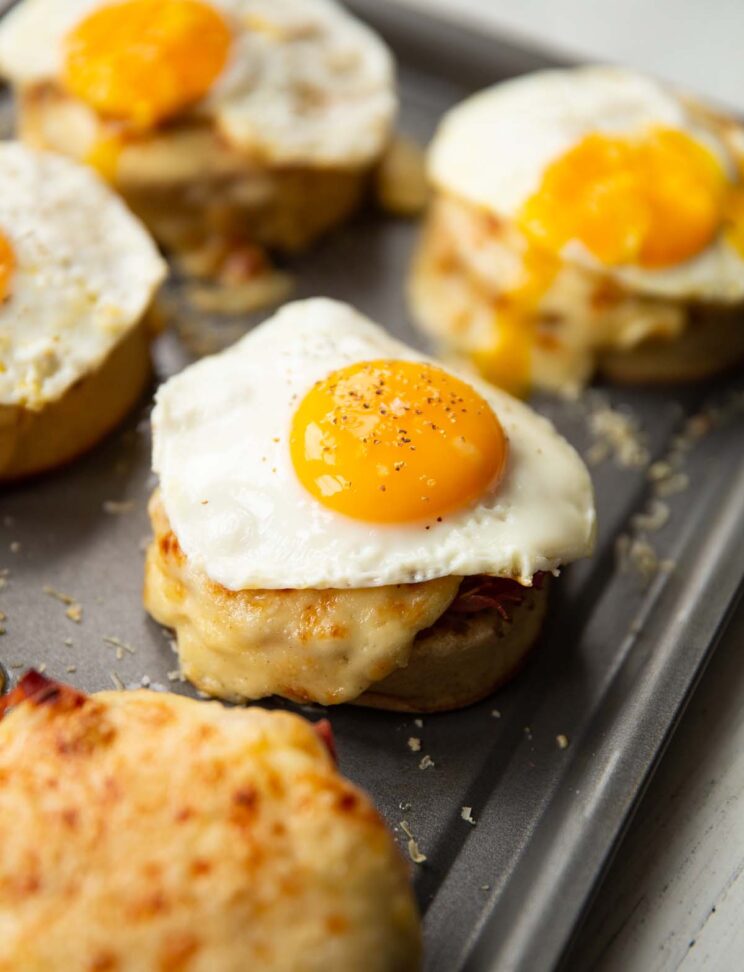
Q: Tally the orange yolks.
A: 4